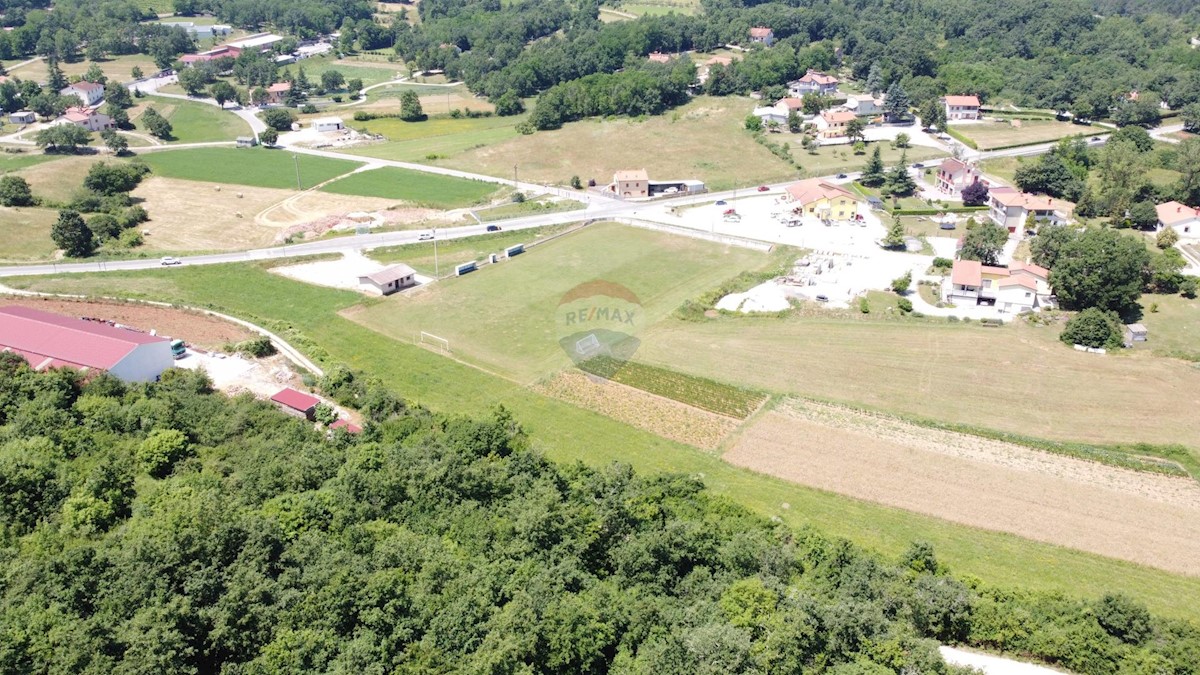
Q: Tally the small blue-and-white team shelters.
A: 2